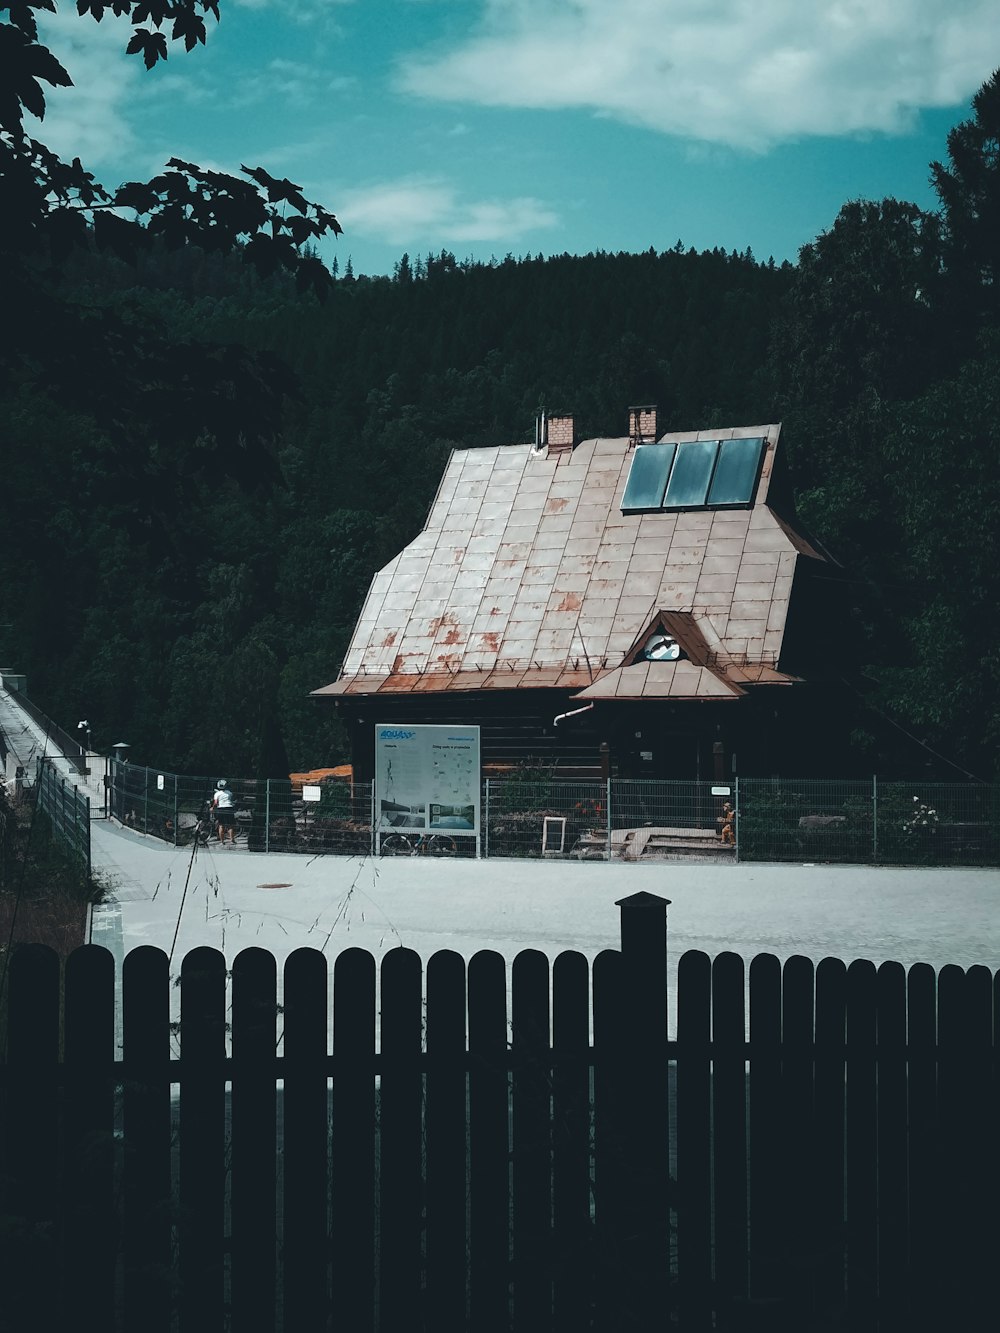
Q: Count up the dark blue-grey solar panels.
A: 3